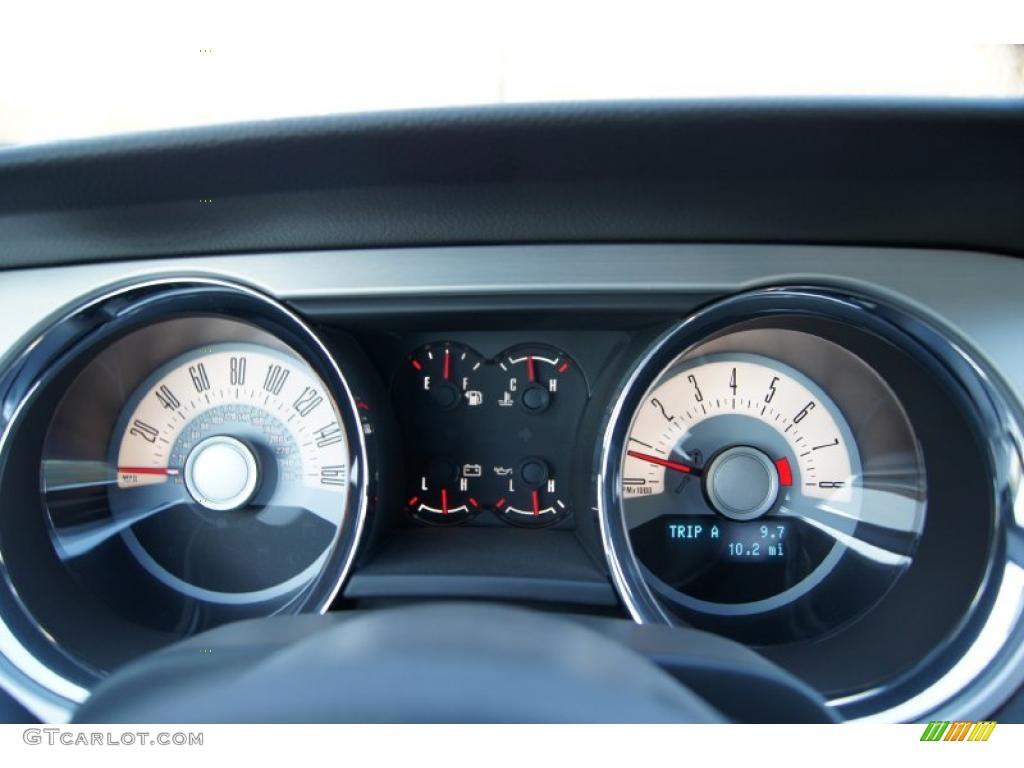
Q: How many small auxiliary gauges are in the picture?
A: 4